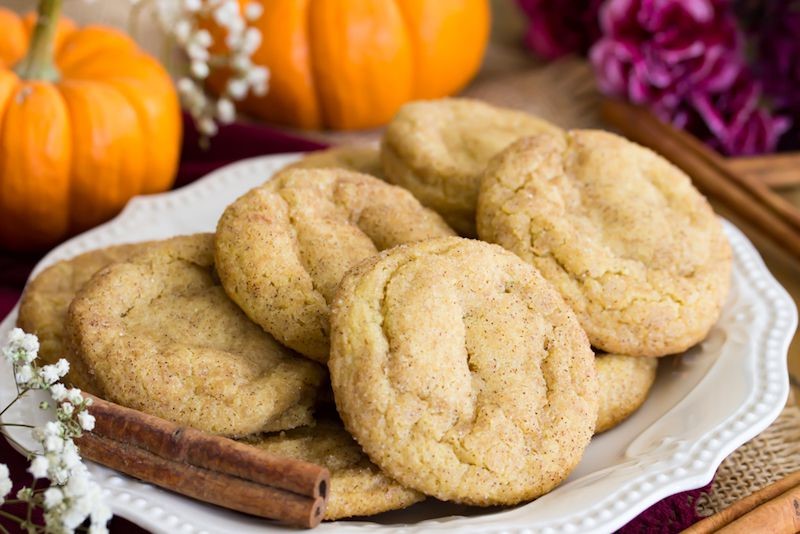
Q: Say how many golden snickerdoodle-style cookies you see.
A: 9